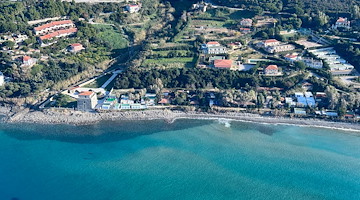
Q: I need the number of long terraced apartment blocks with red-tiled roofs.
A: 2